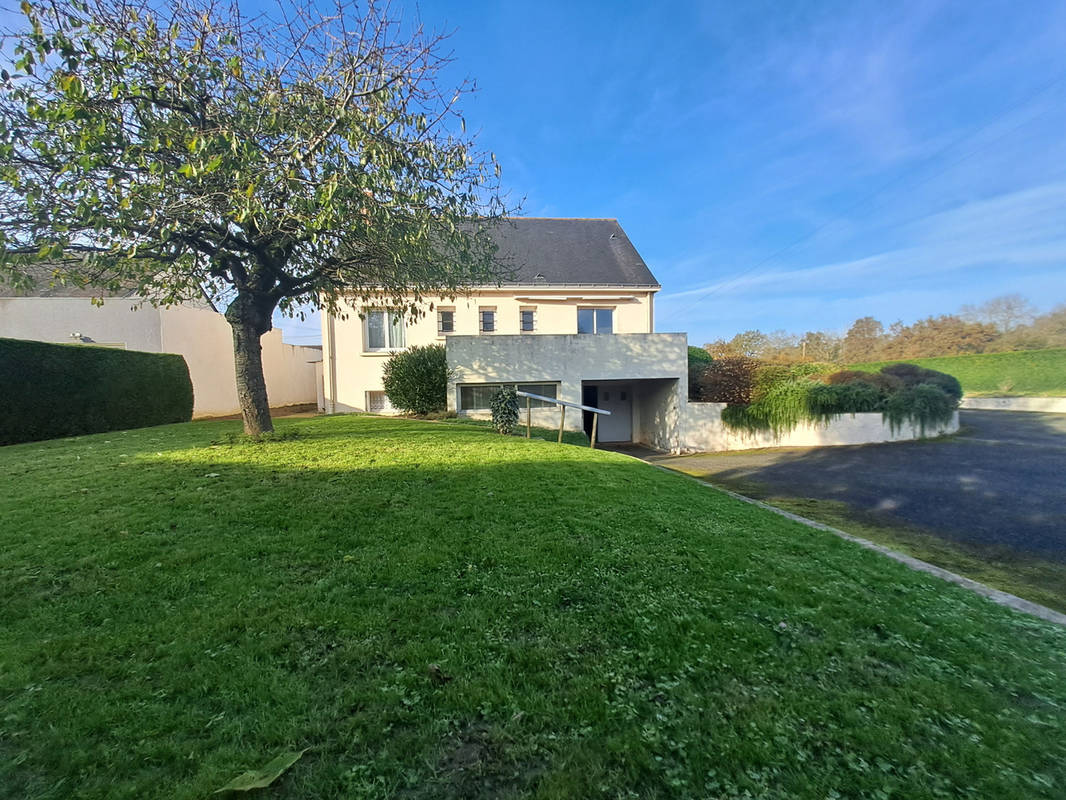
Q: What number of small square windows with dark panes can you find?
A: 3